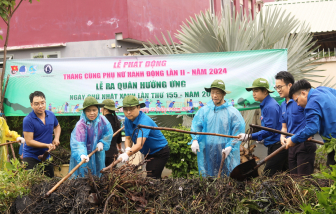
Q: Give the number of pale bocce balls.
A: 0